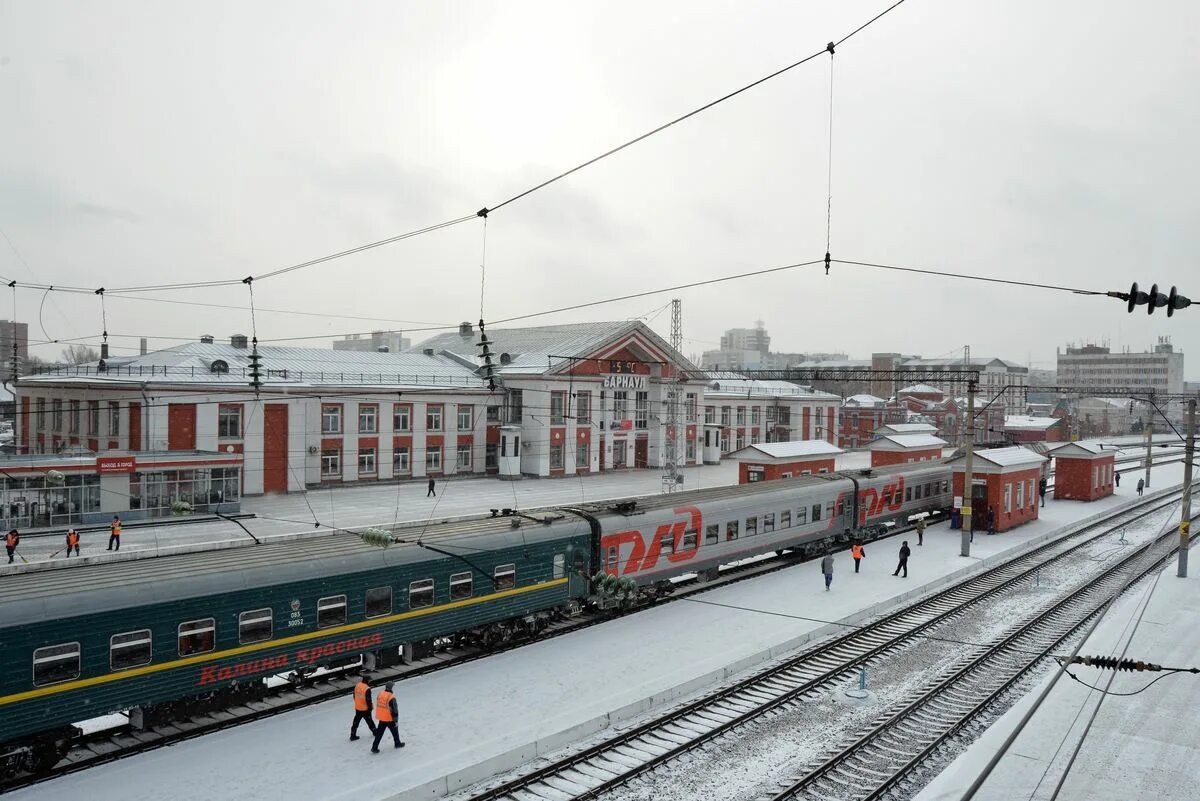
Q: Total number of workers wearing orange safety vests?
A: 6